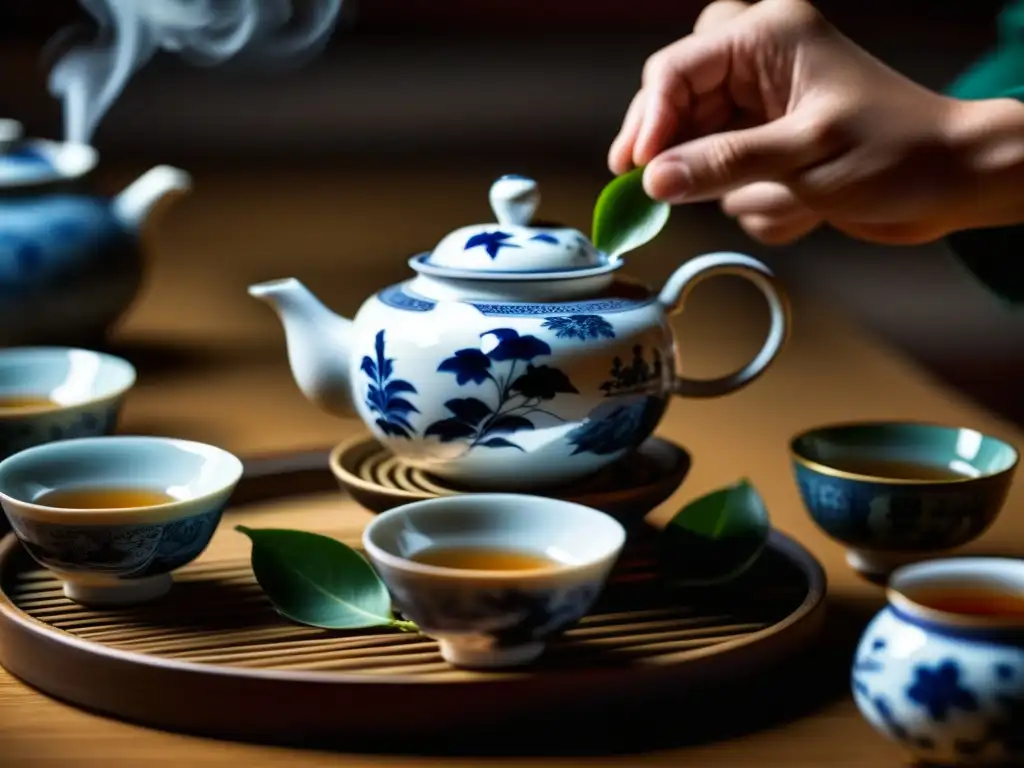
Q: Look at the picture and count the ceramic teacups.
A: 5